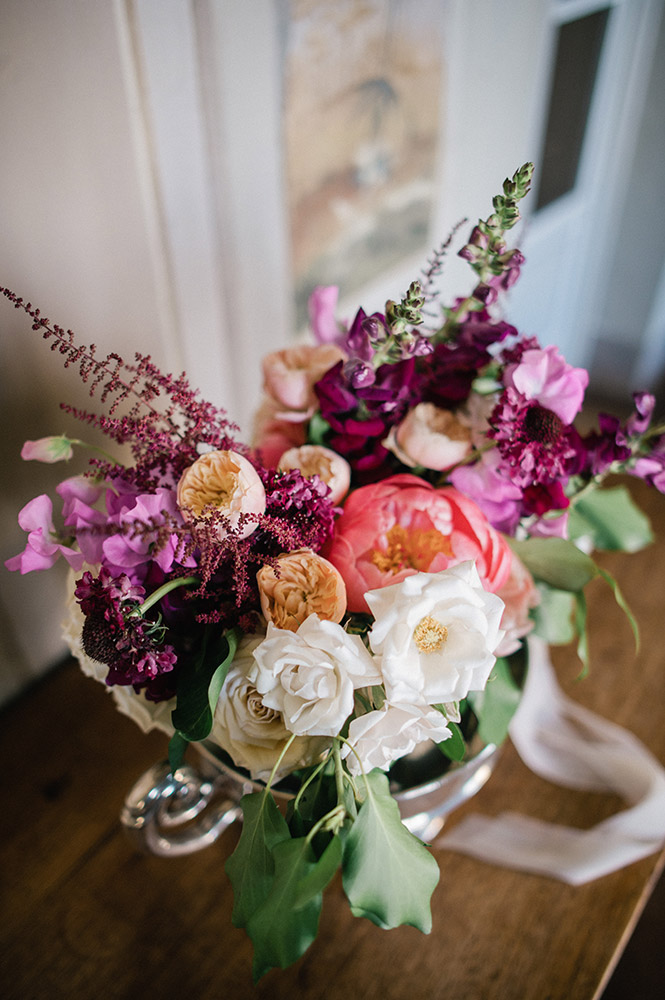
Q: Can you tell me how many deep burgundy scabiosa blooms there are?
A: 3